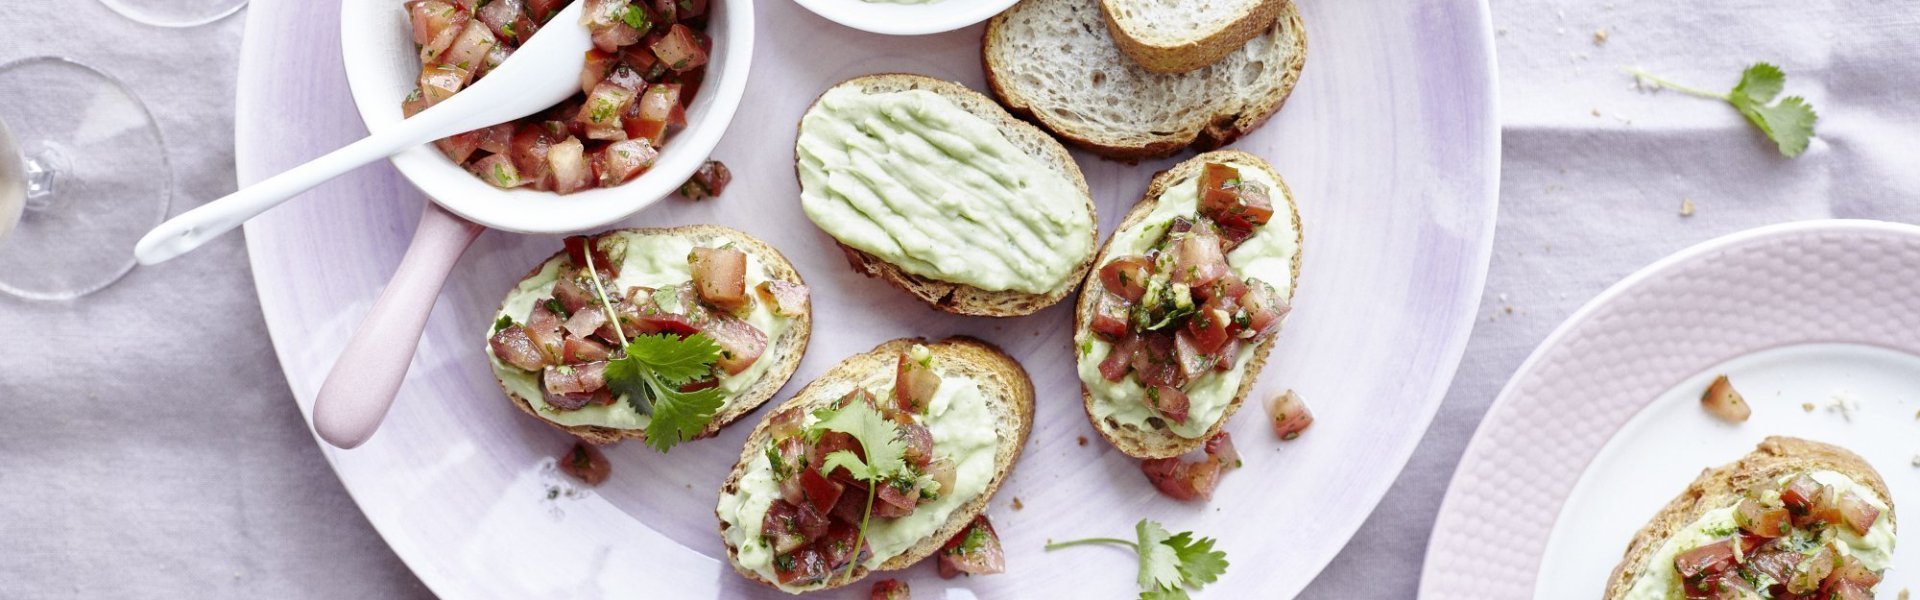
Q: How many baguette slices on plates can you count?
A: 7